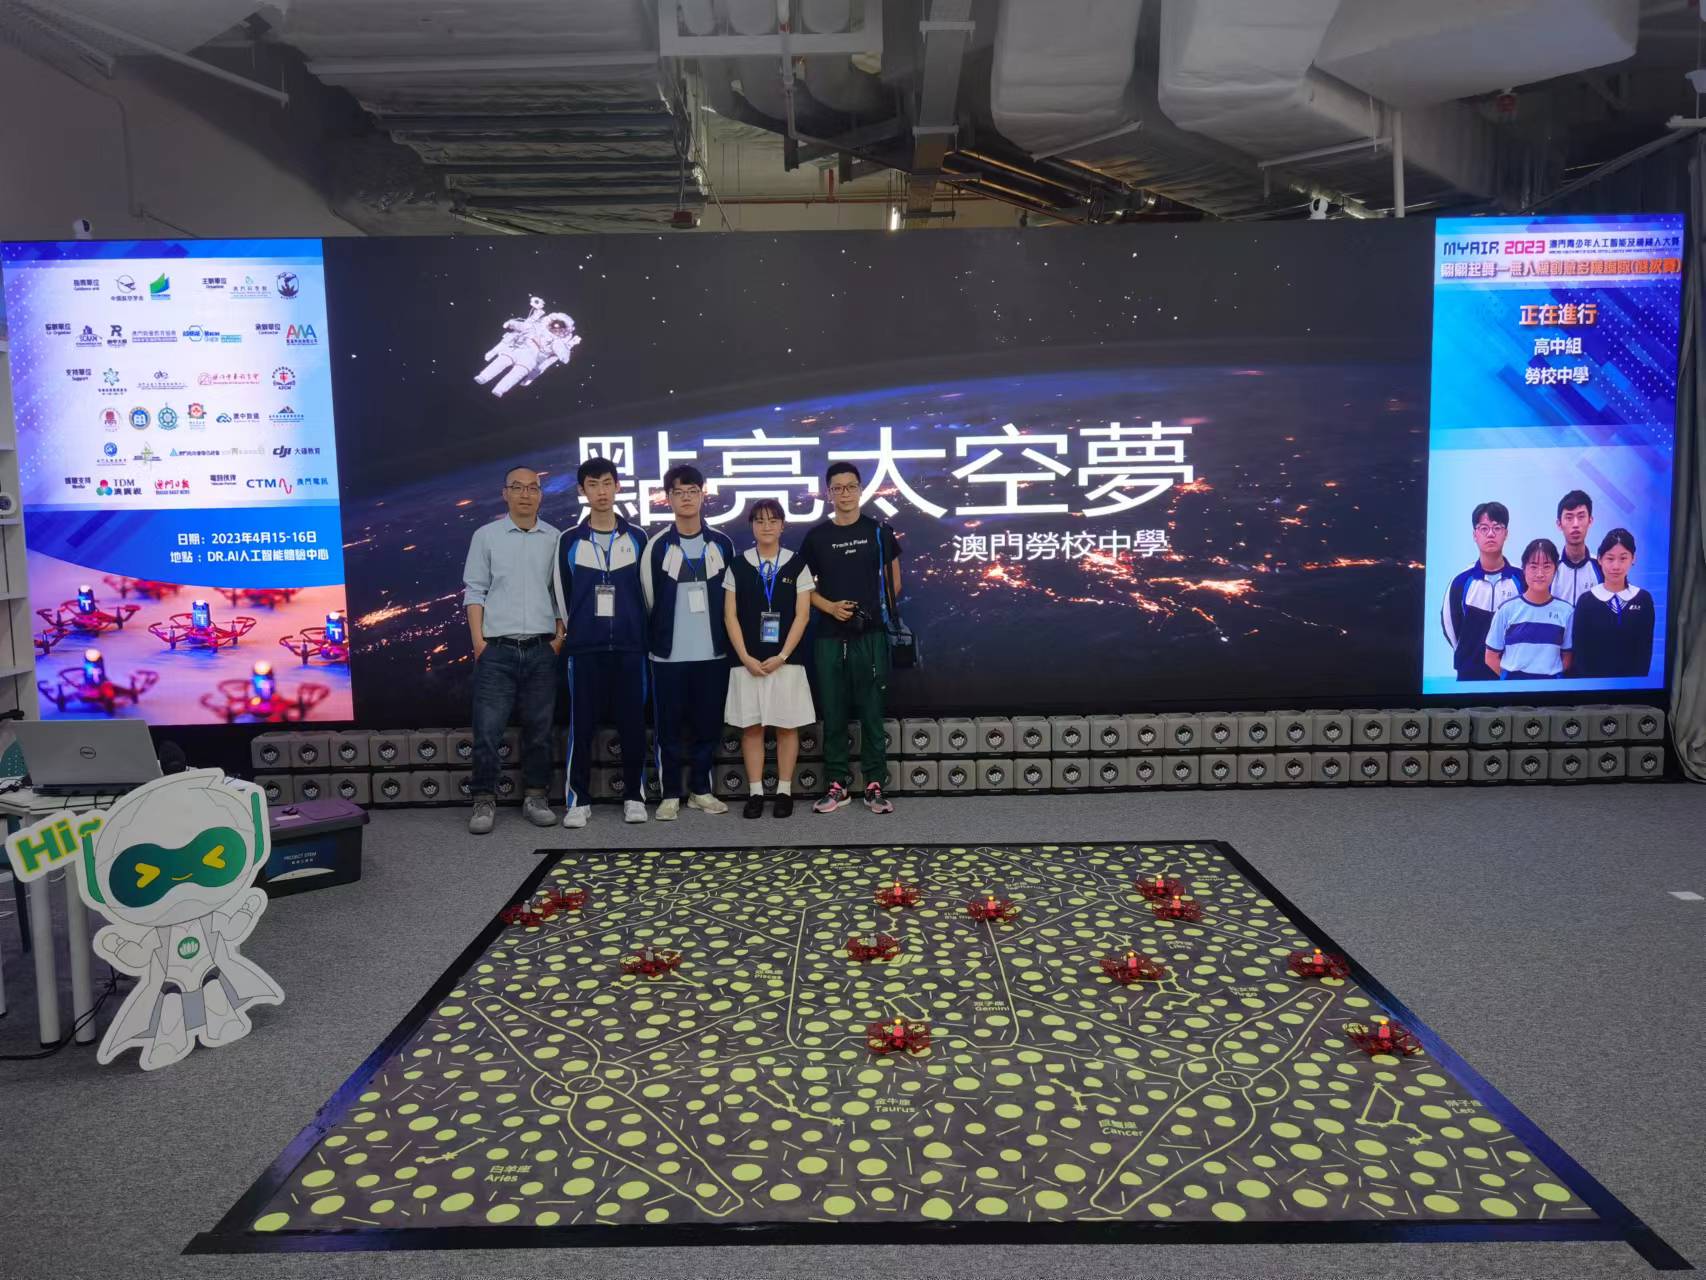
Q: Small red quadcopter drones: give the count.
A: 12